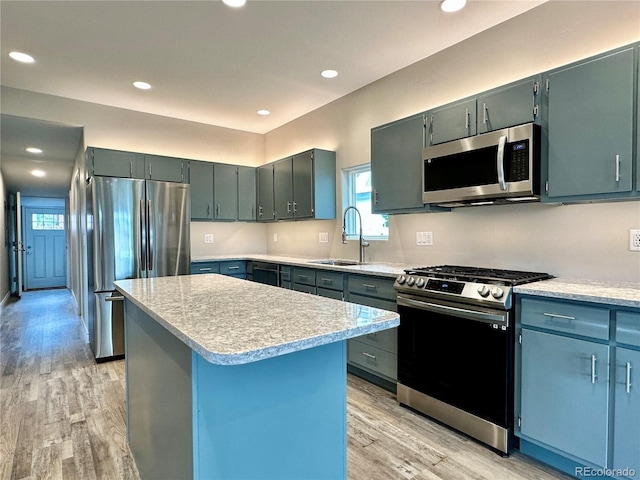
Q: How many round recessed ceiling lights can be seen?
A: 8